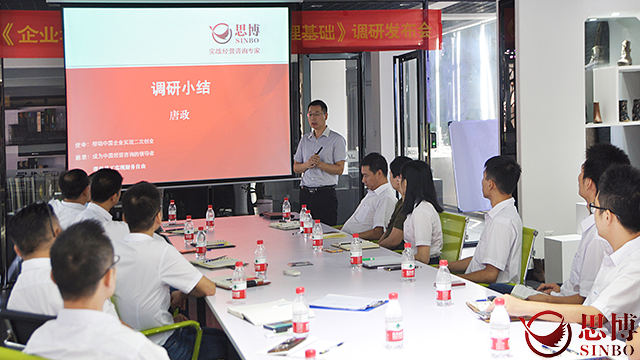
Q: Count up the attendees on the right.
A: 6